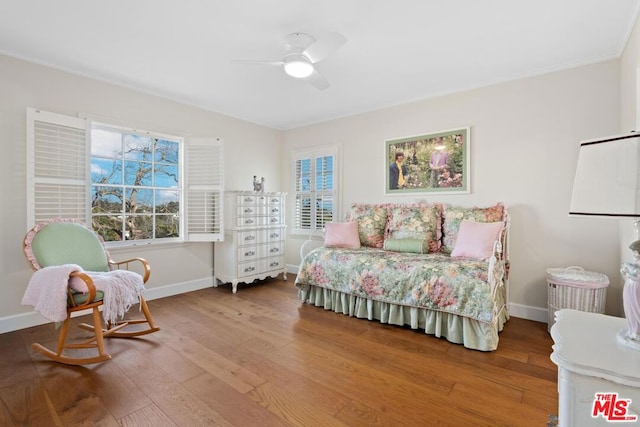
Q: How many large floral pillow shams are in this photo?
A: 3